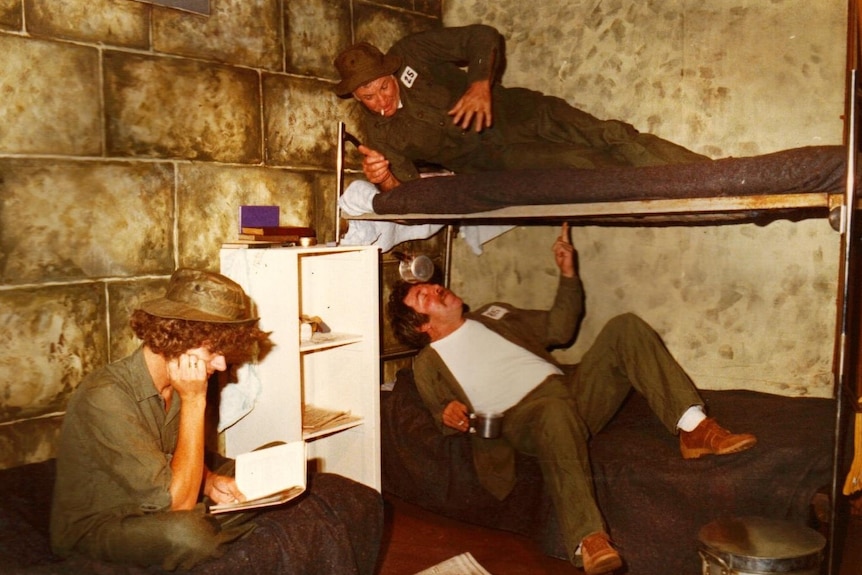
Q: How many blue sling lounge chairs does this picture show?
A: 0